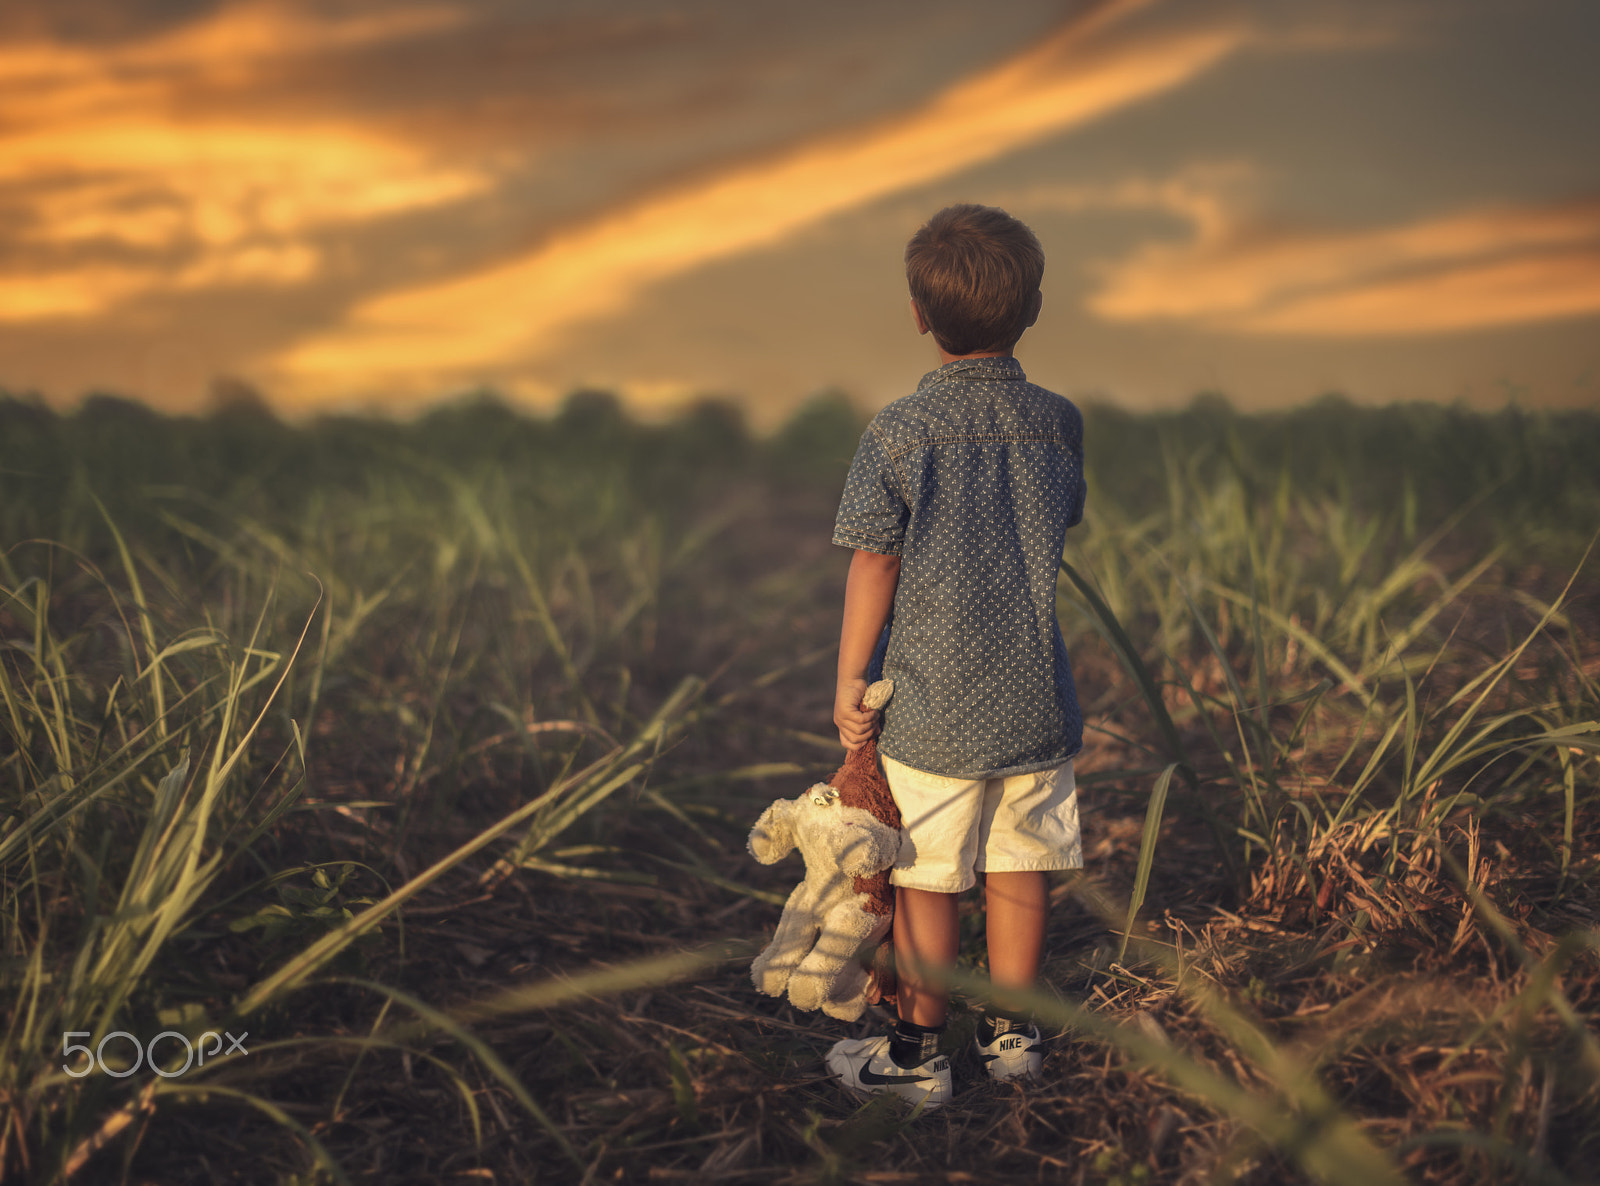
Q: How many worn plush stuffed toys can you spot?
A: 1